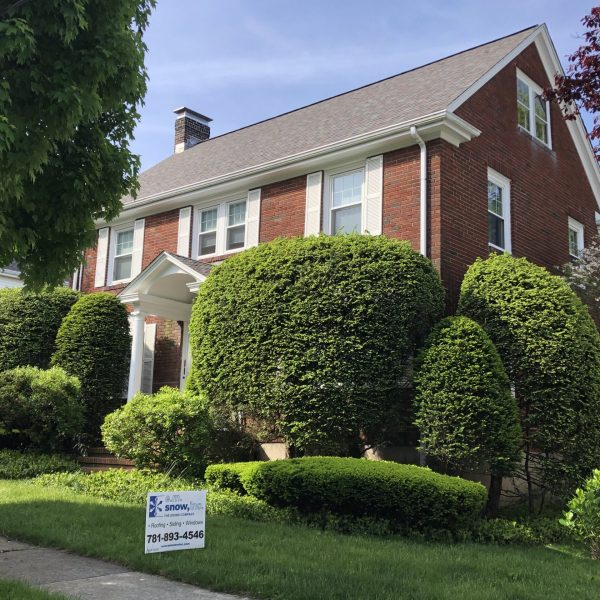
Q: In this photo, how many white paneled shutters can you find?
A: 7